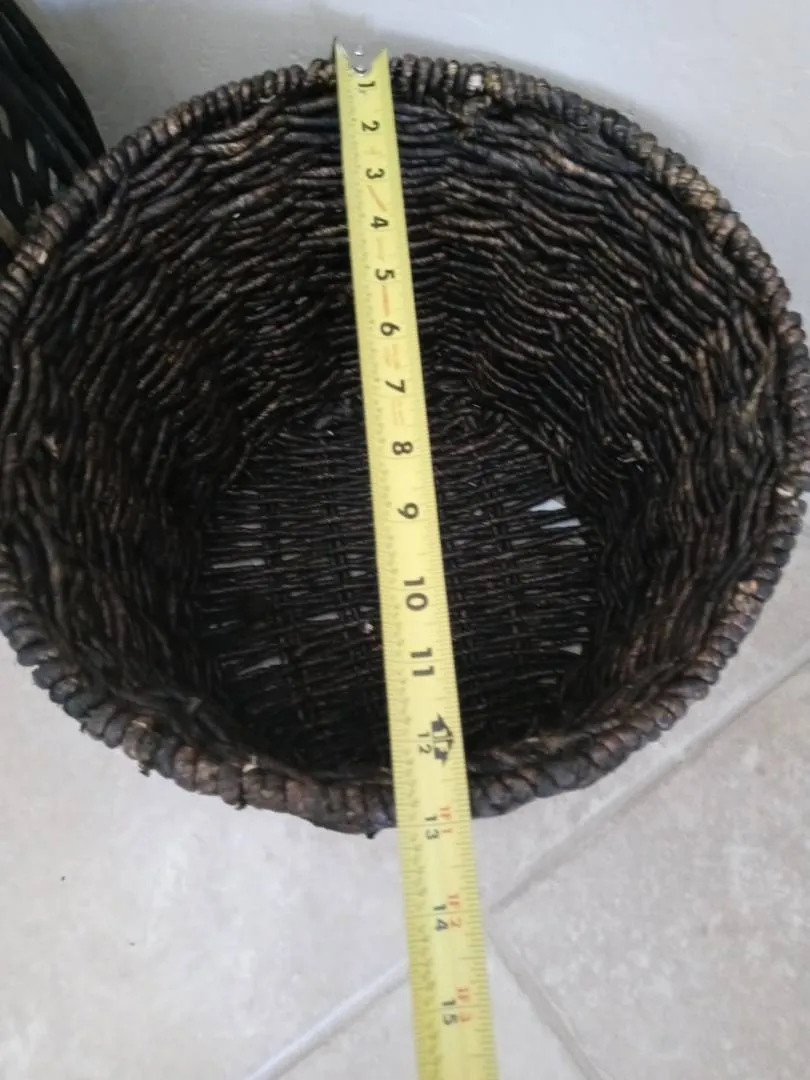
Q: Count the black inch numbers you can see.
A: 15